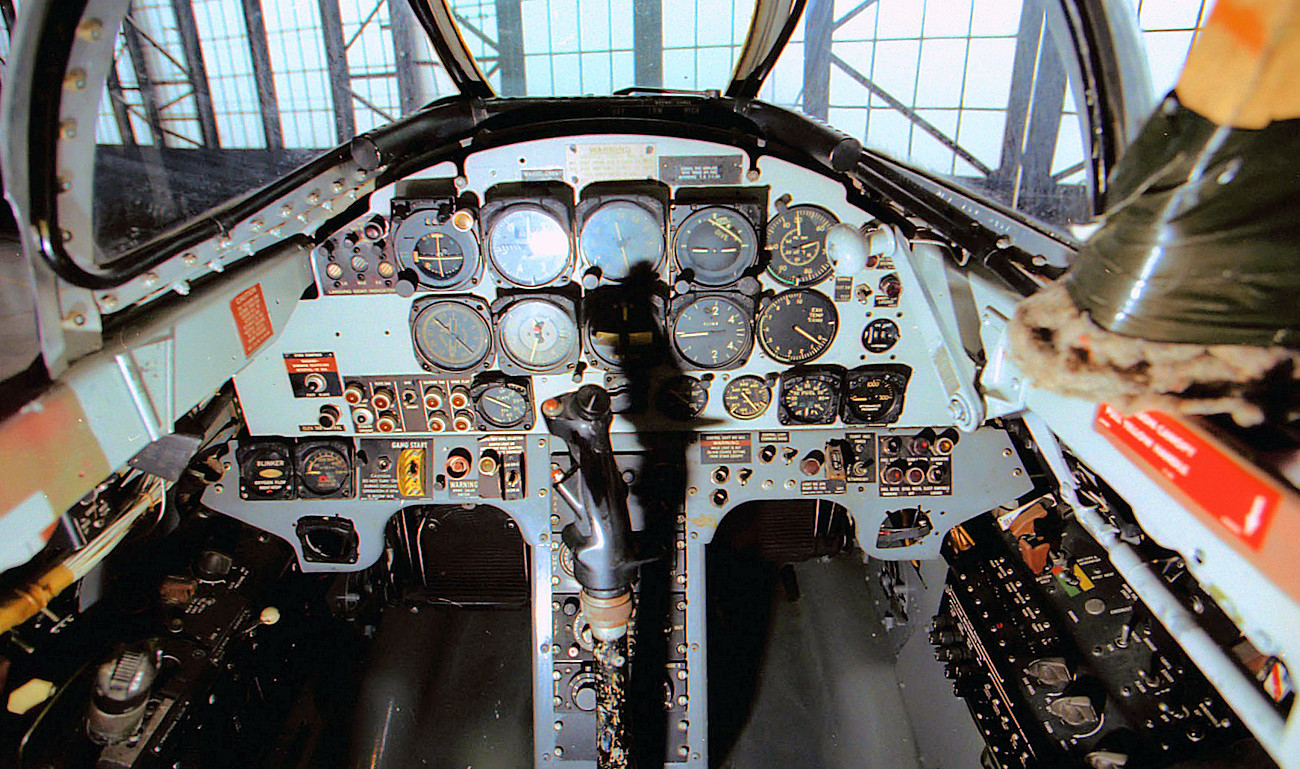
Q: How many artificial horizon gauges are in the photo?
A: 1